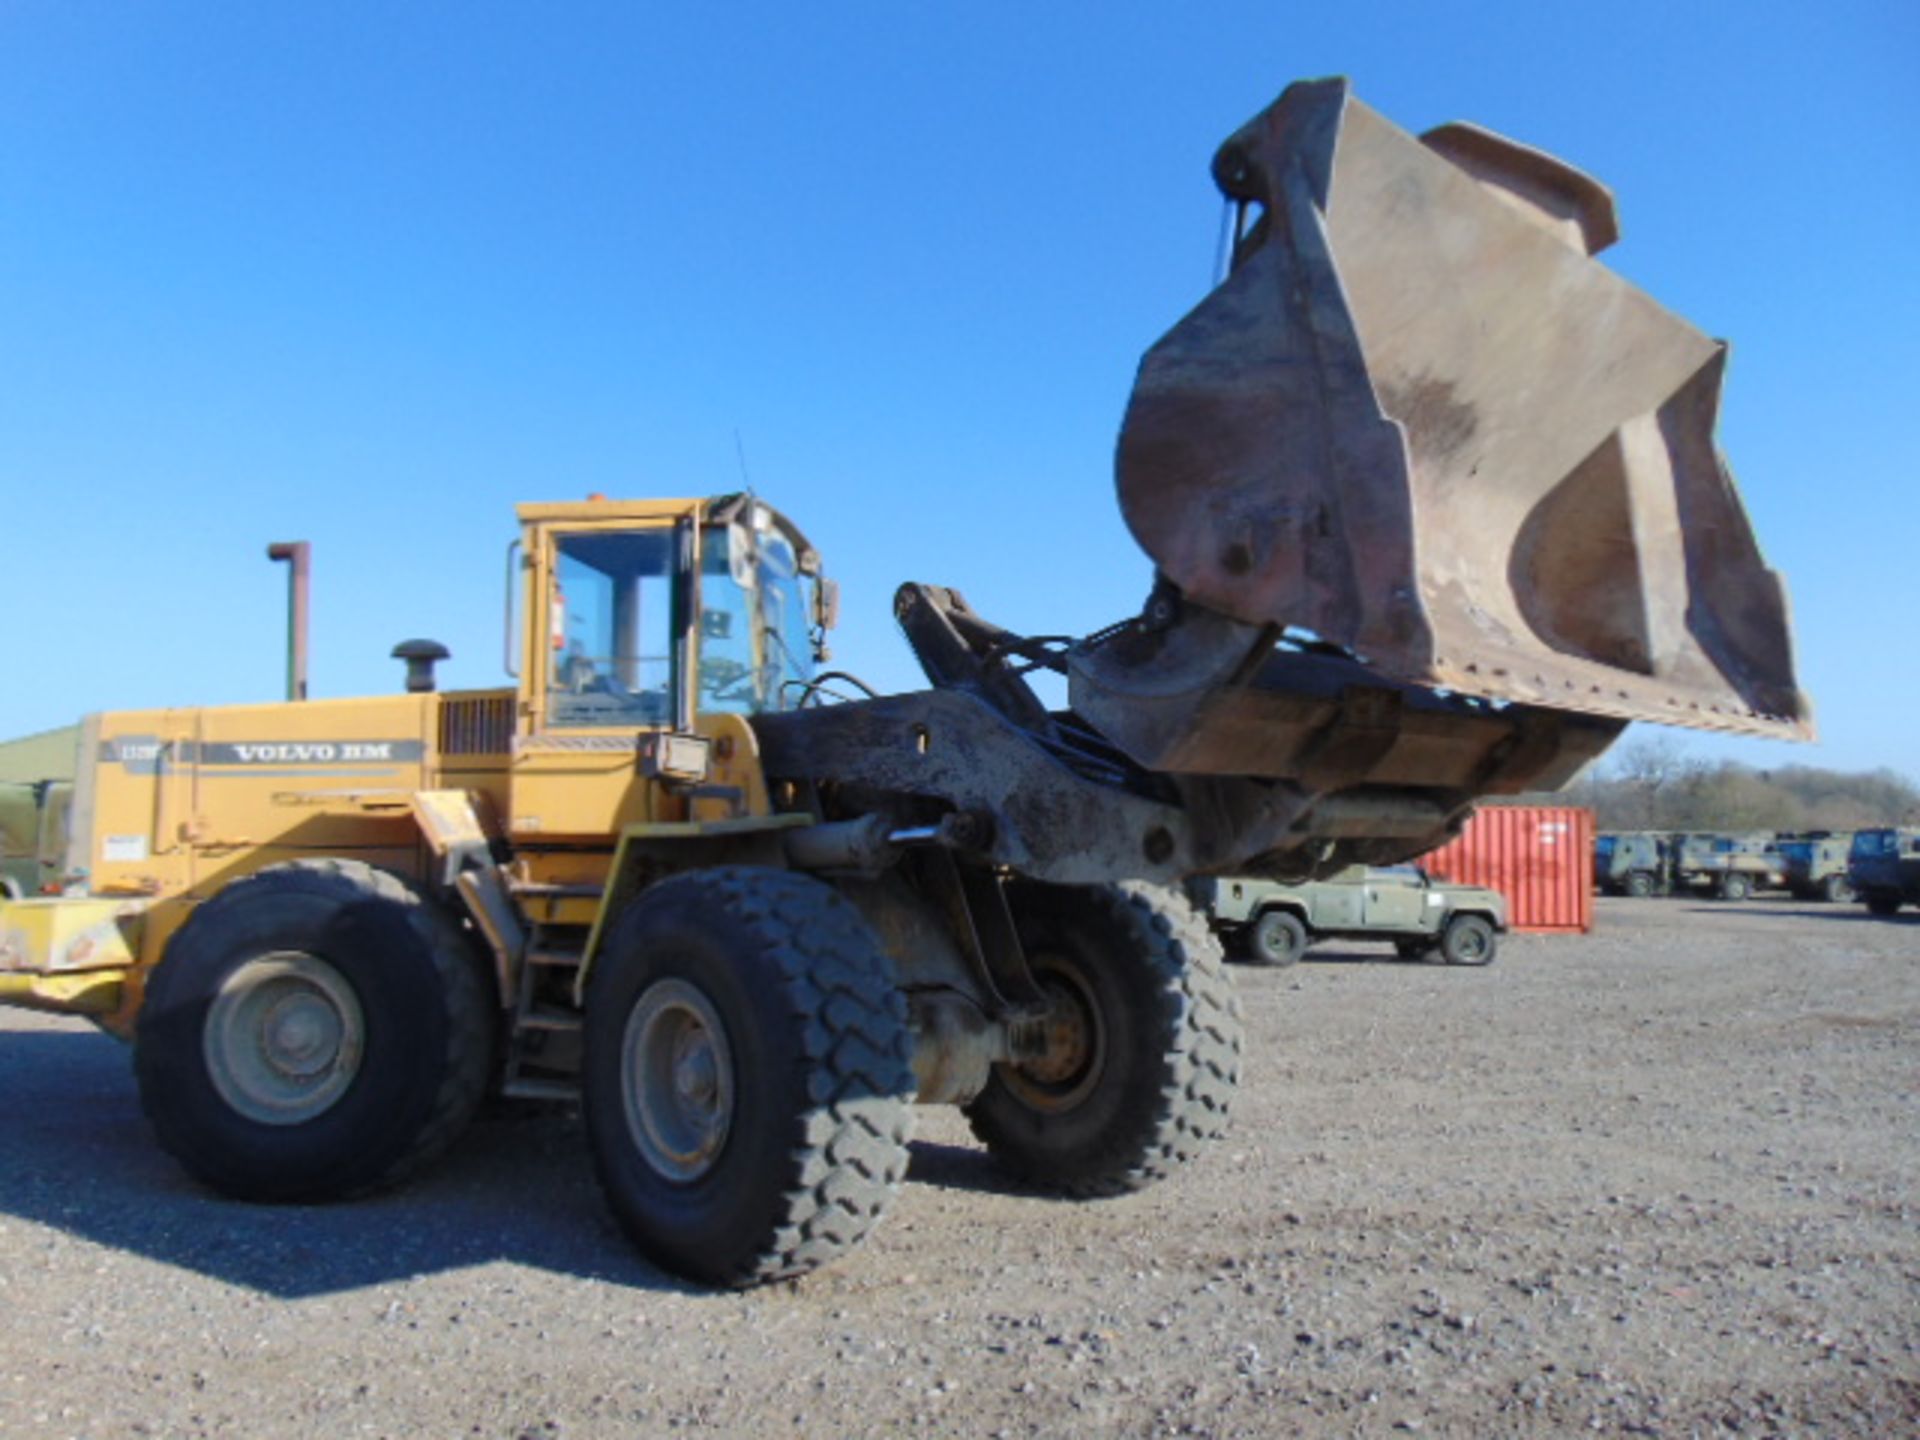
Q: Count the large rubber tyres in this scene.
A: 3